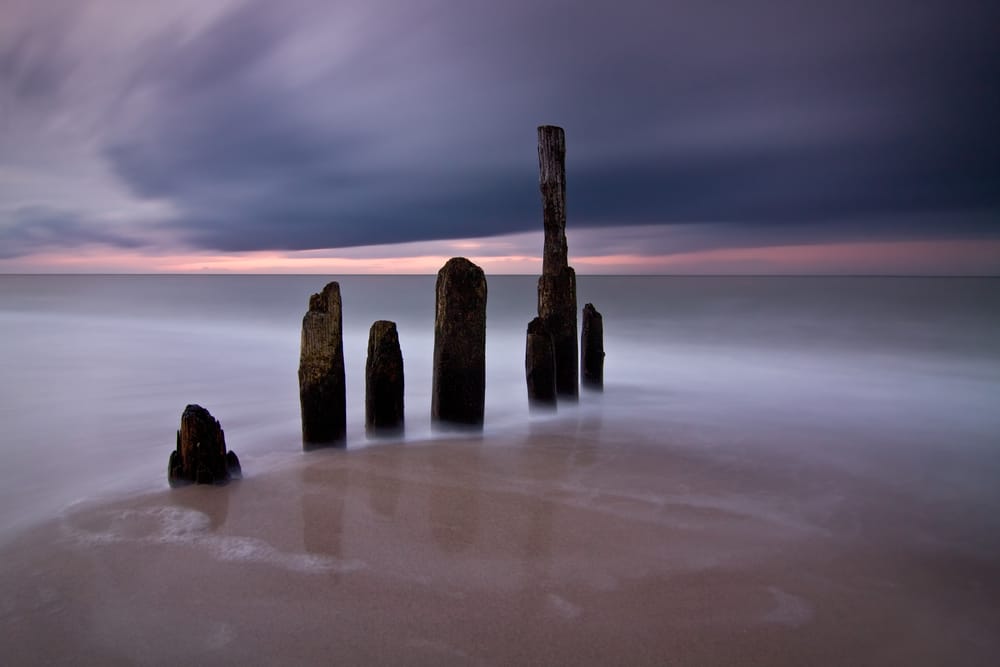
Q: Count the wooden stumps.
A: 7